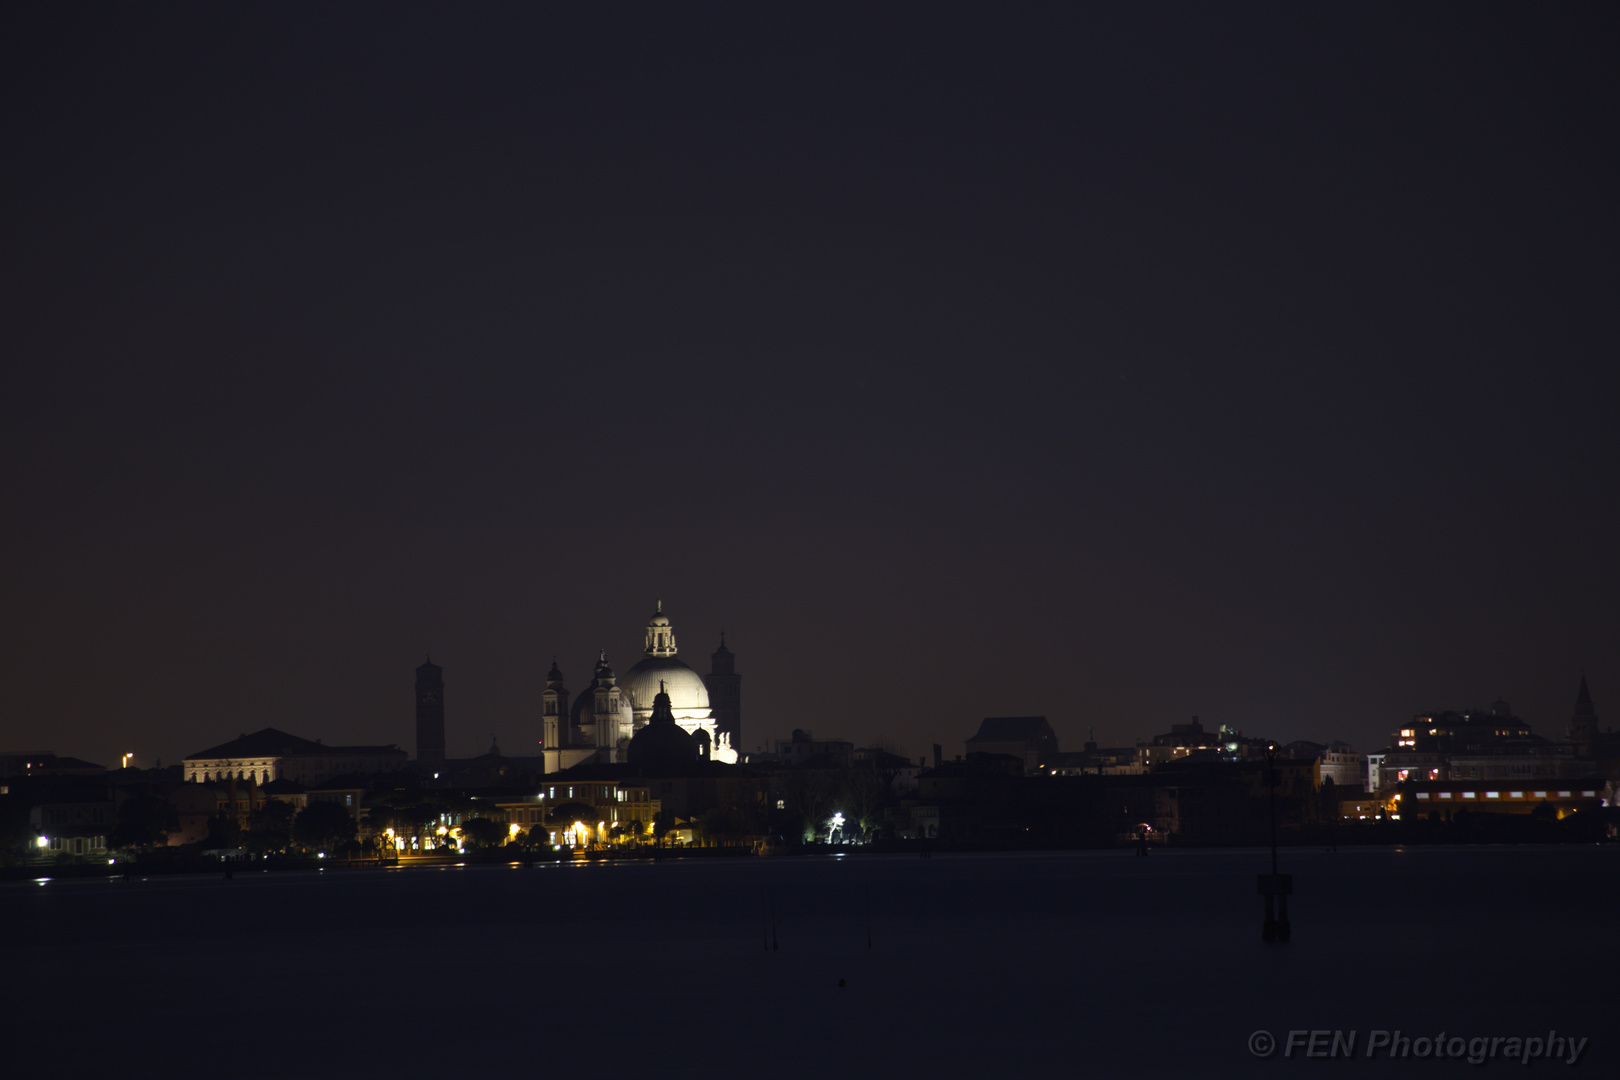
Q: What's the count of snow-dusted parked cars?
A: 0